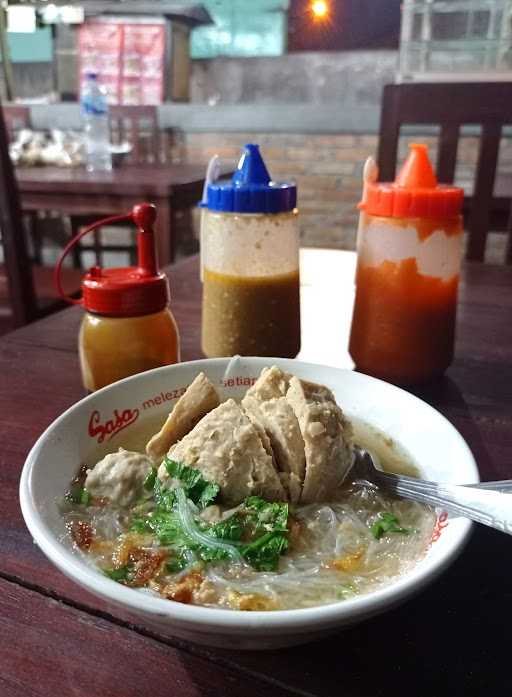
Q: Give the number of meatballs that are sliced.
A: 1